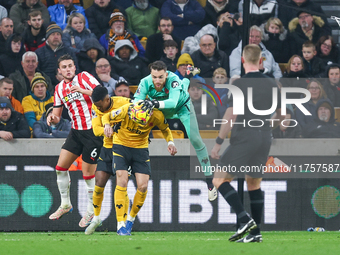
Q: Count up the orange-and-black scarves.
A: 1